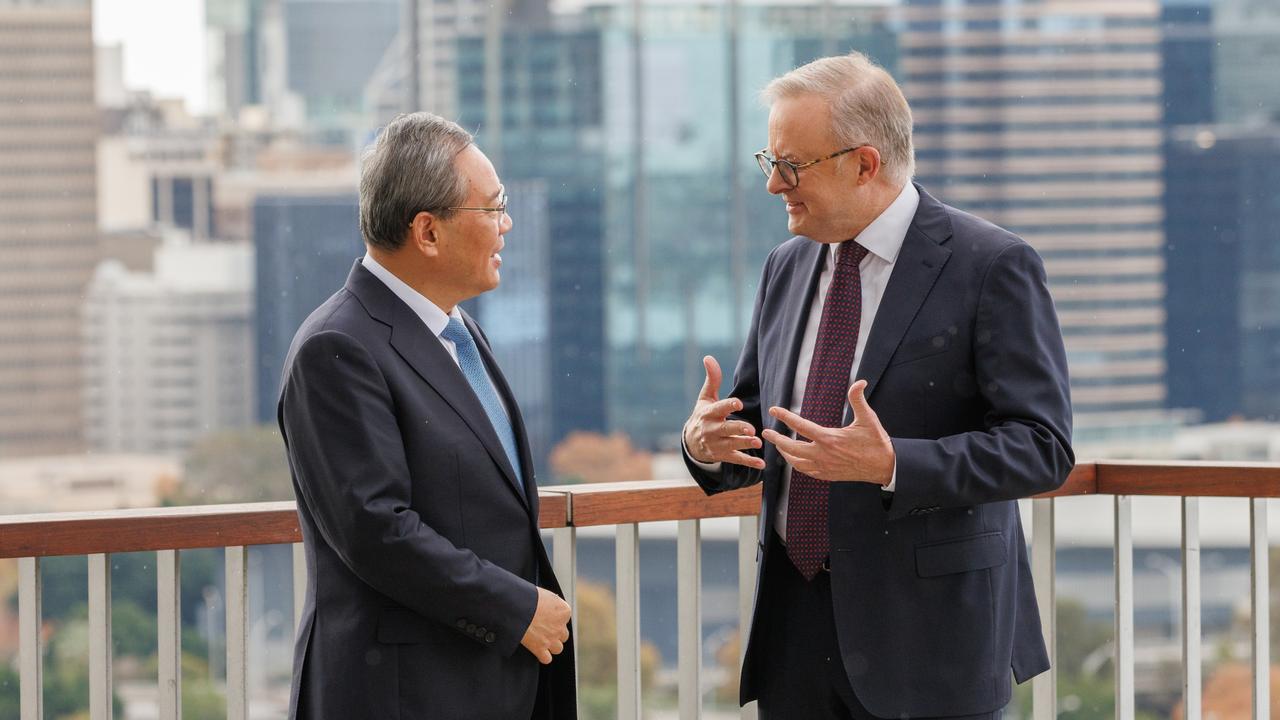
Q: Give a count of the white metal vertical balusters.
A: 13